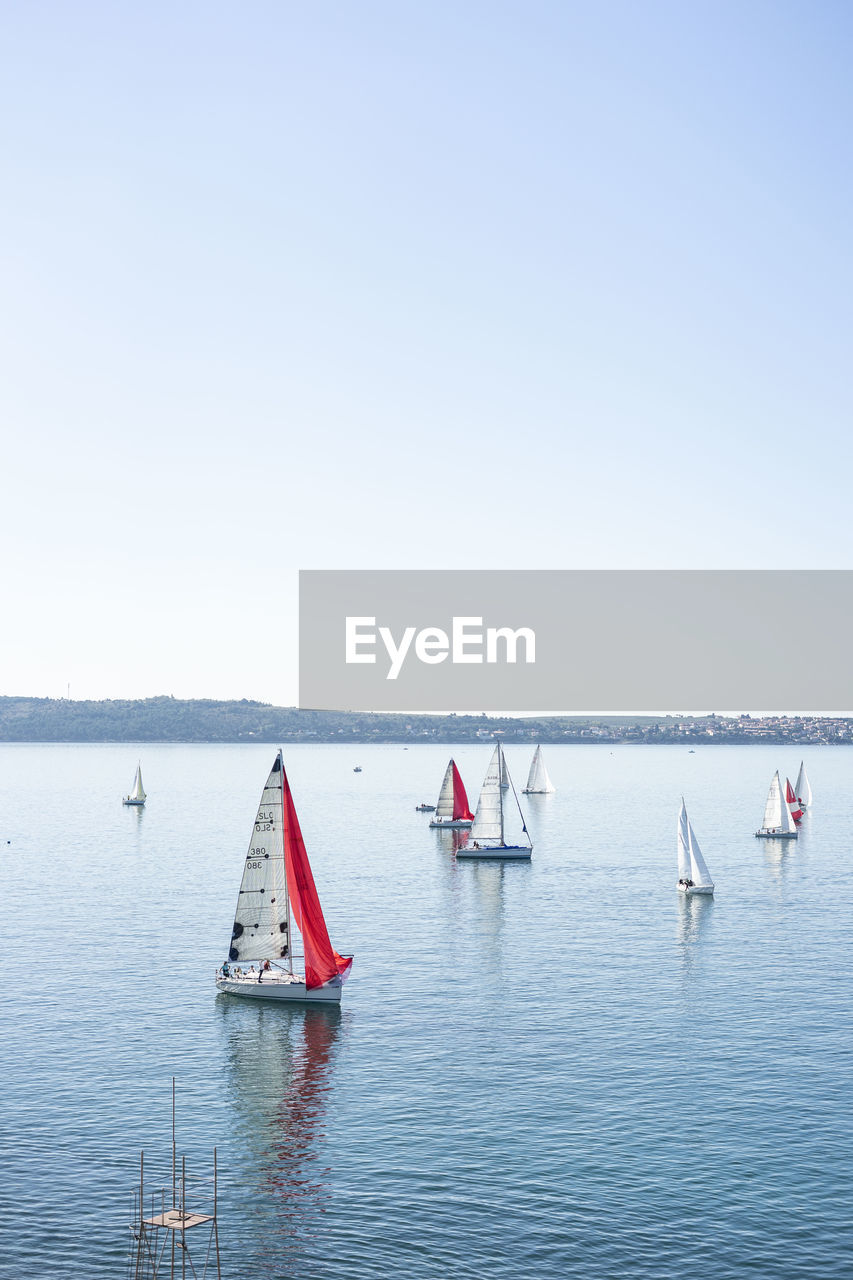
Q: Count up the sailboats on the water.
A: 10